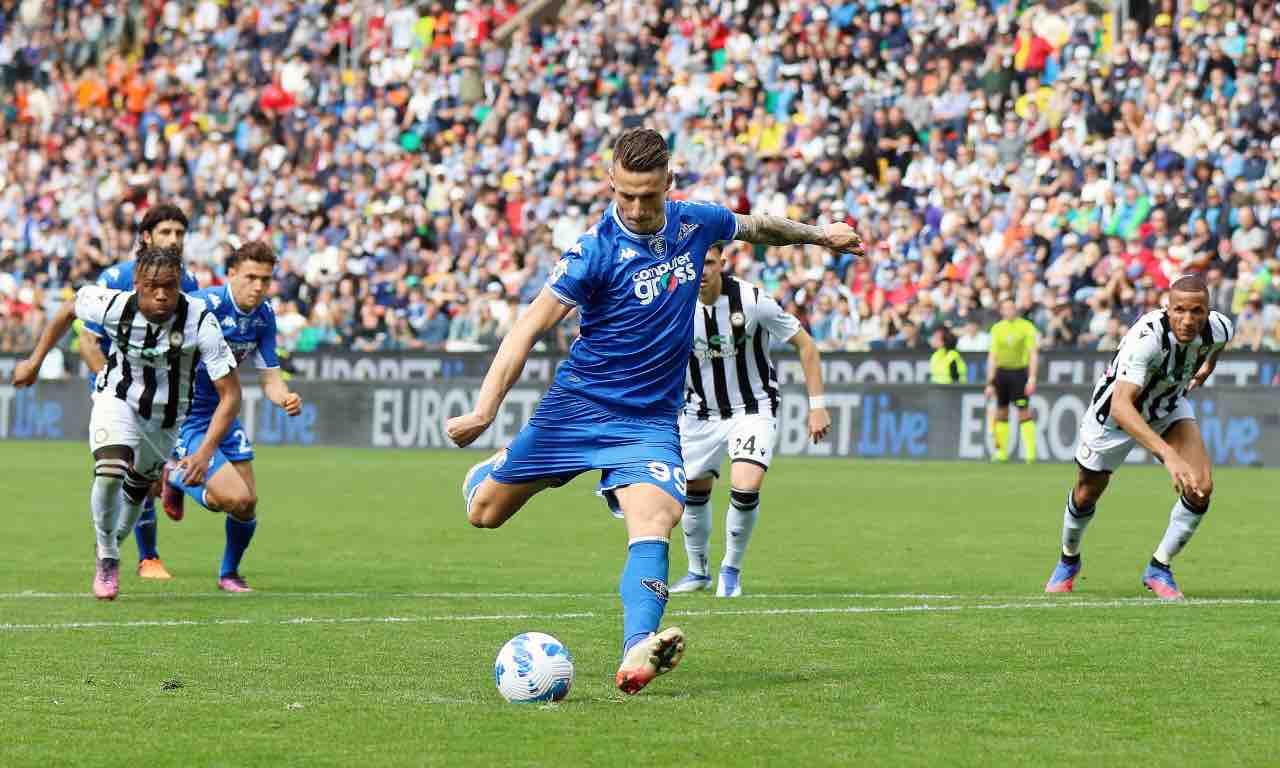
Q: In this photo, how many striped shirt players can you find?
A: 3